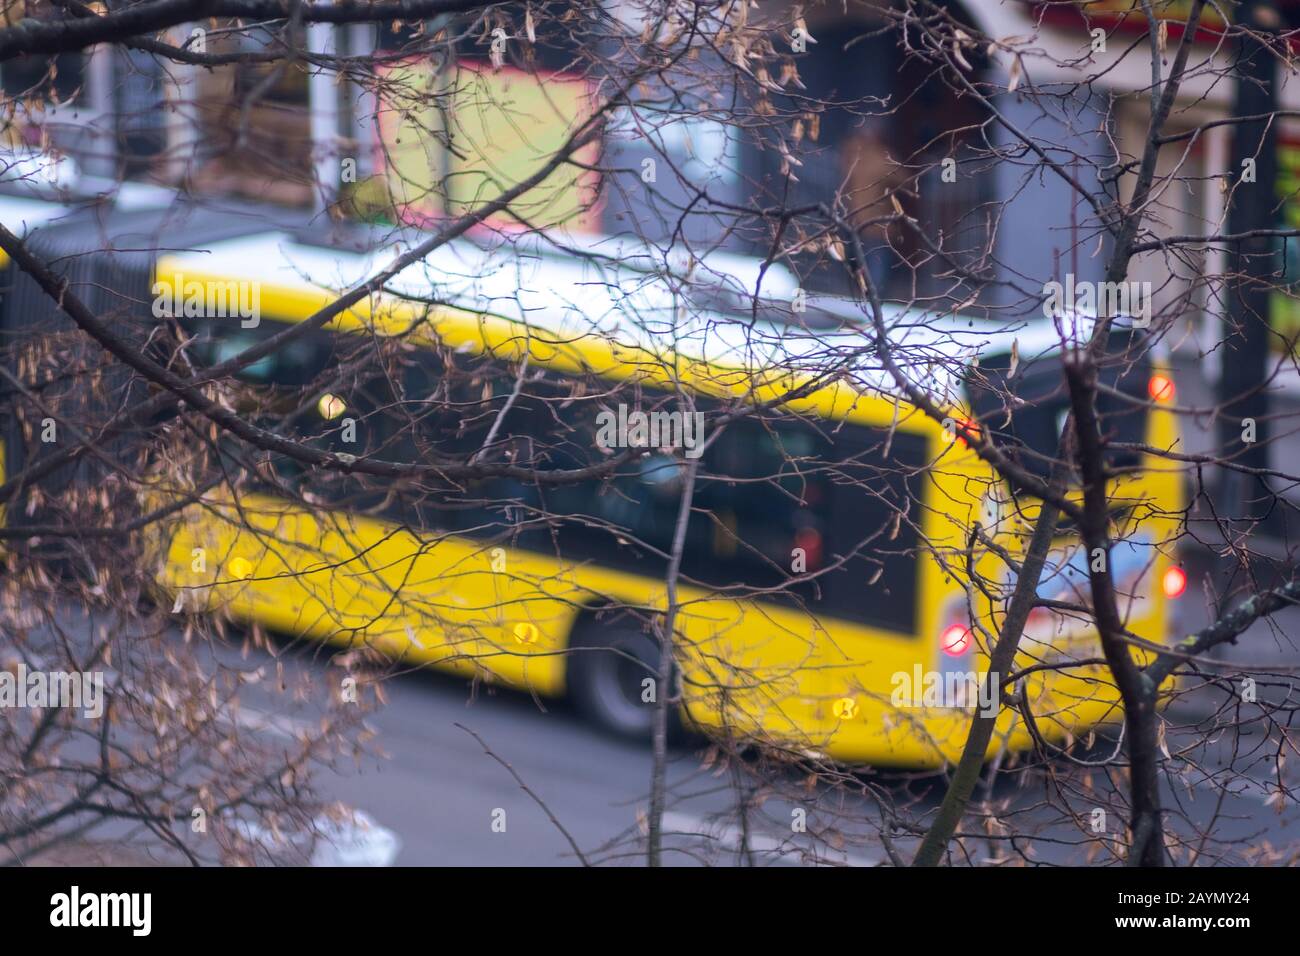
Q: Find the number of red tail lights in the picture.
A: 4